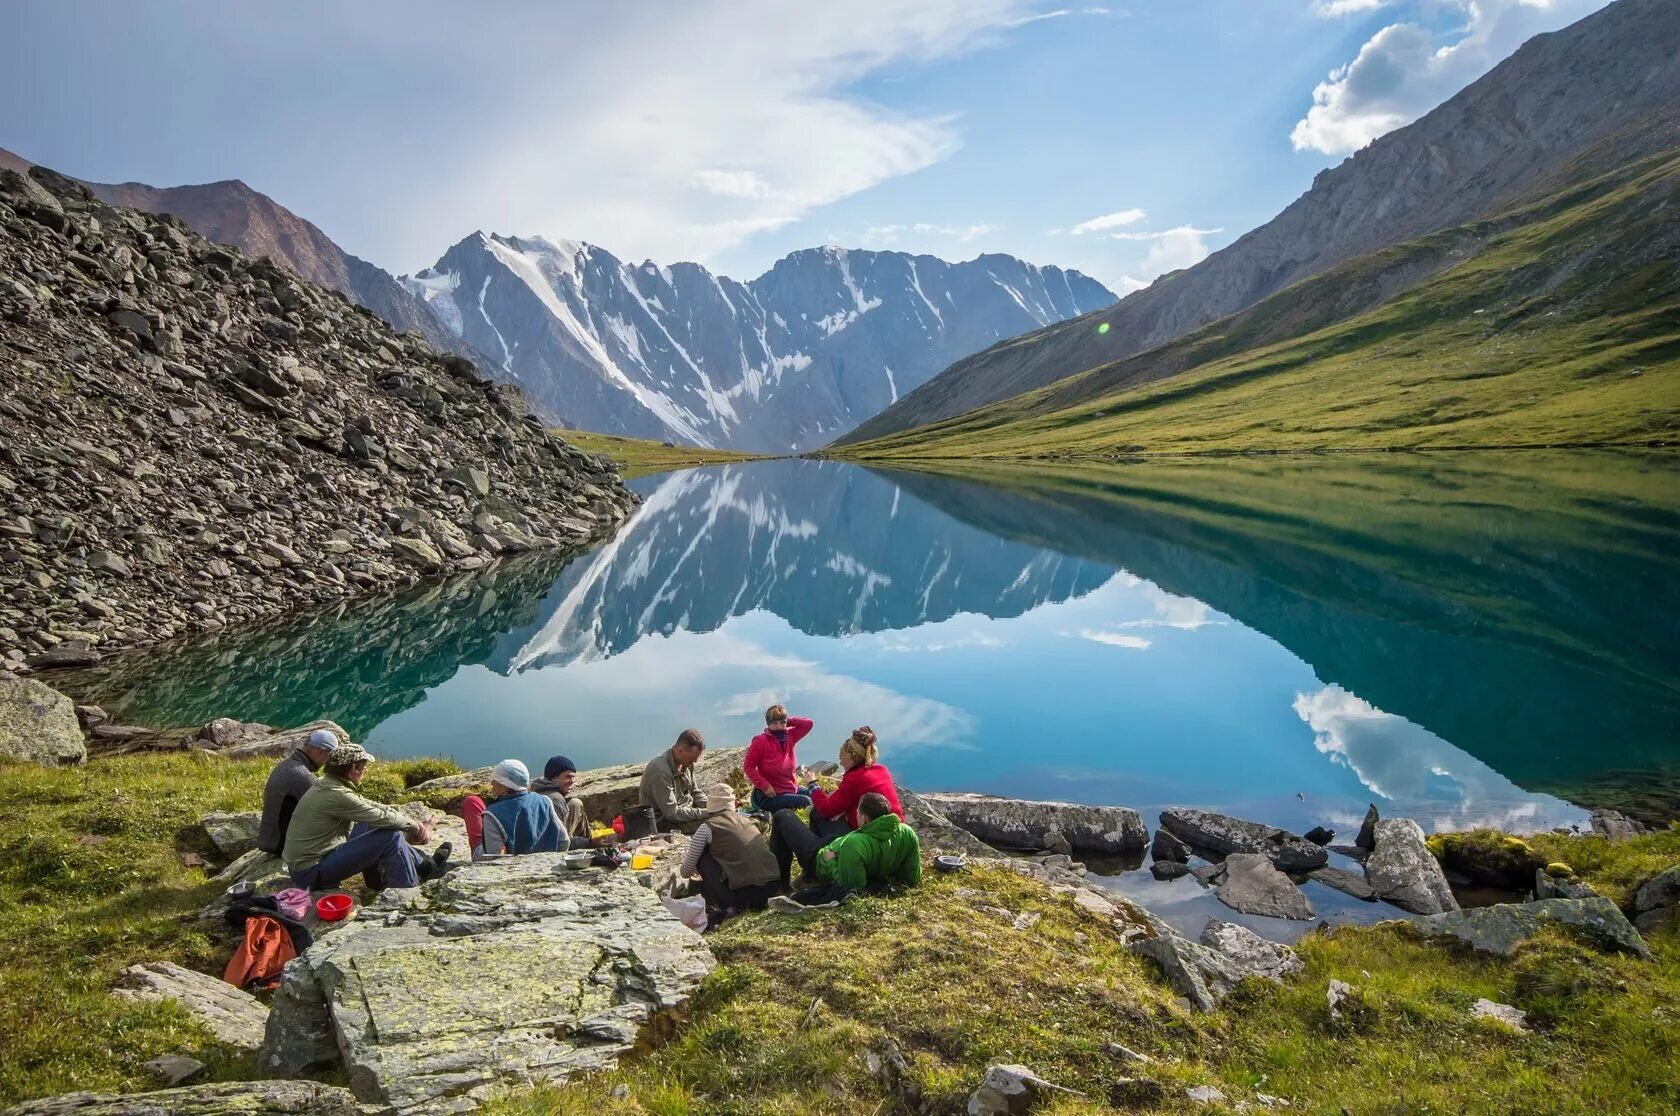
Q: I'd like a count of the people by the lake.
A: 9